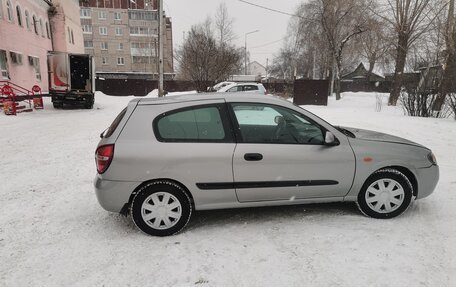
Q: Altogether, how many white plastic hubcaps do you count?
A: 2